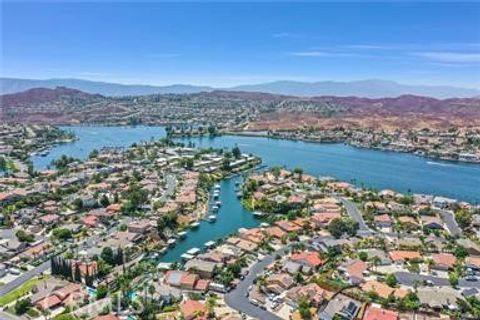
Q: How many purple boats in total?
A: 0